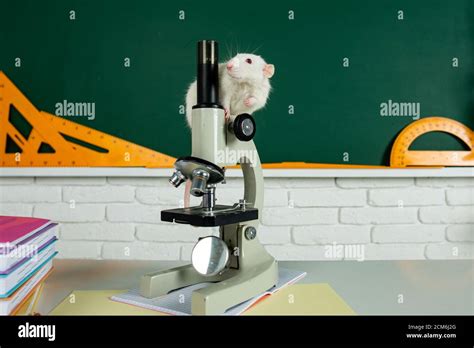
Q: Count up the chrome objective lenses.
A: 3